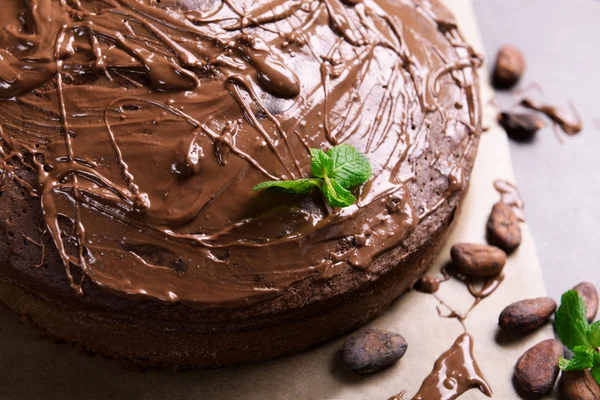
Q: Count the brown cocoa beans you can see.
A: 9